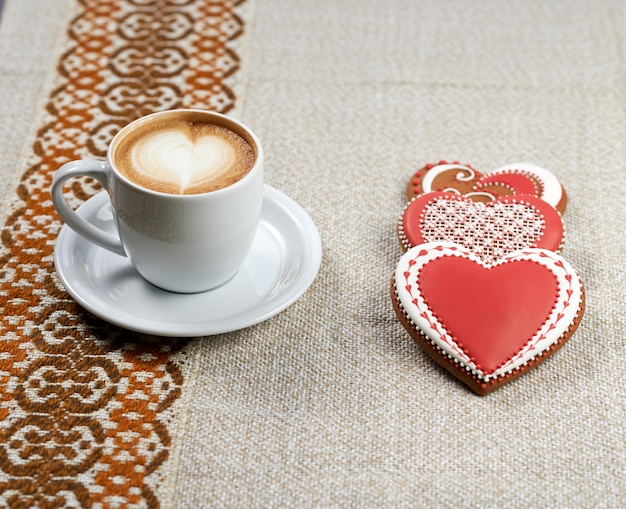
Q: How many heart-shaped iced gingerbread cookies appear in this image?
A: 3